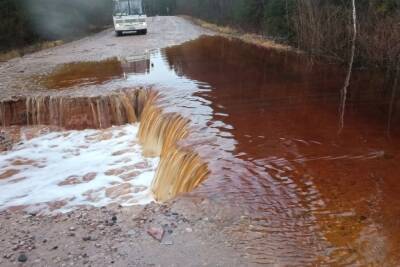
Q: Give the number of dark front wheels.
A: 2